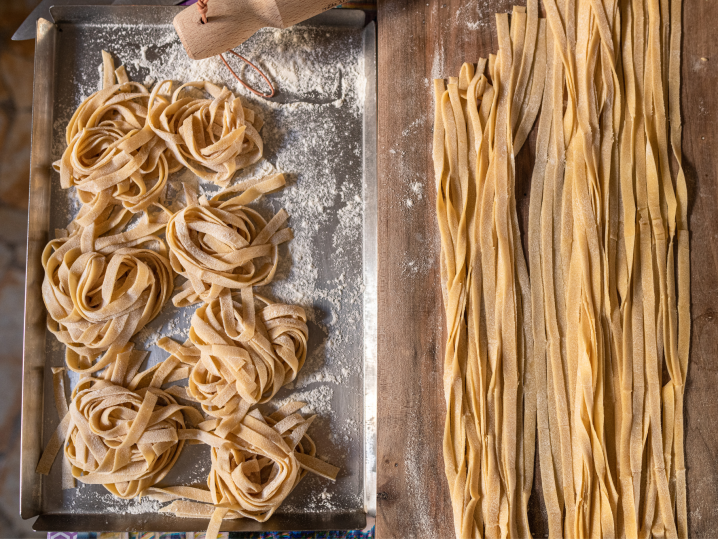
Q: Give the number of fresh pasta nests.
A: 7